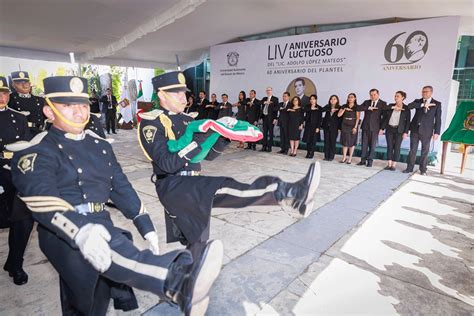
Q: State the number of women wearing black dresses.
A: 2